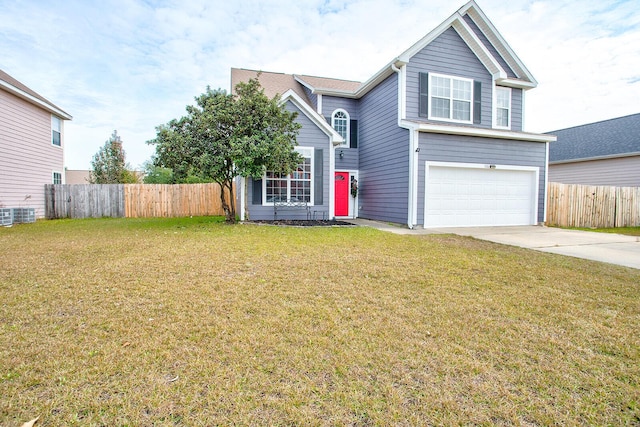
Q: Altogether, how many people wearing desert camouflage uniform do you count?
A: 0